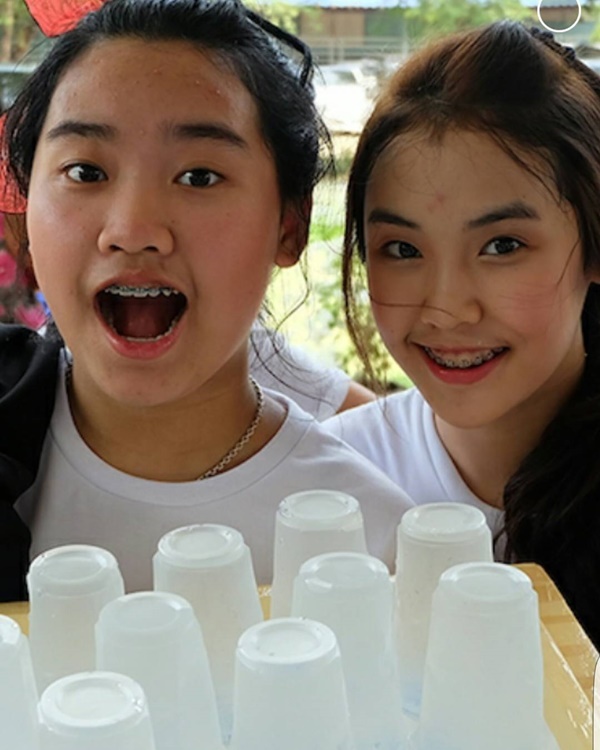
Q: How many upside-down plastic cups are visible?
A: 10